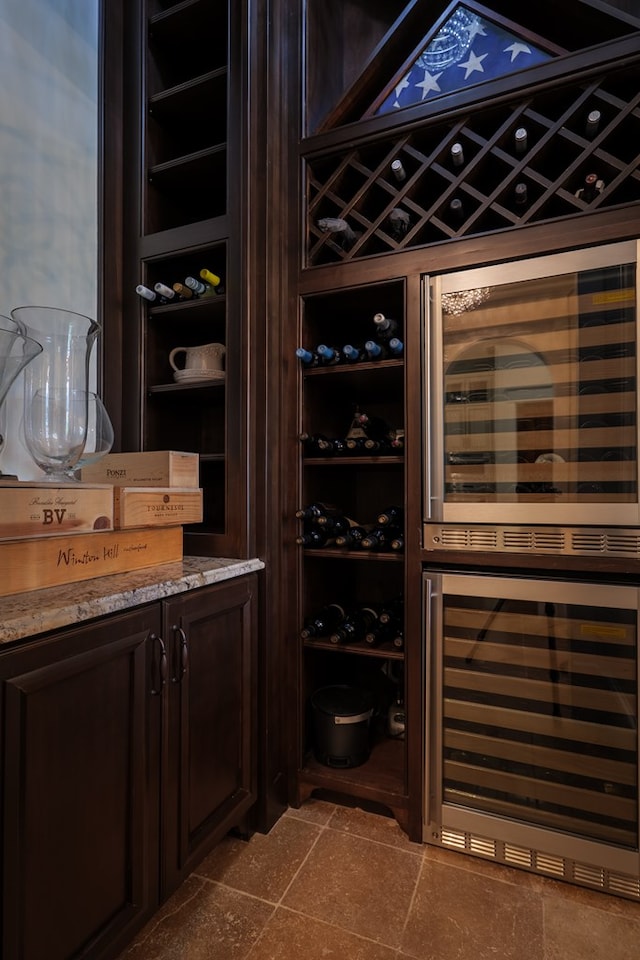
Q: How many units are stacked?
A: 2